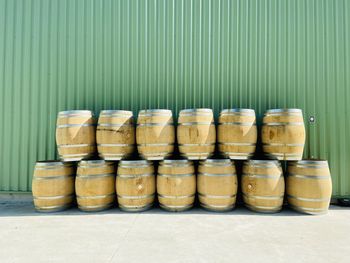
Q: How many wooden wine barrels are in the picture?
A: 13